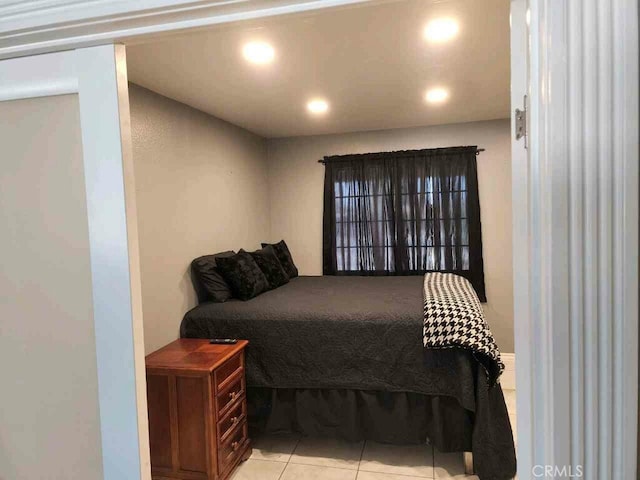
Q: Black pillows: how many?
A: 4